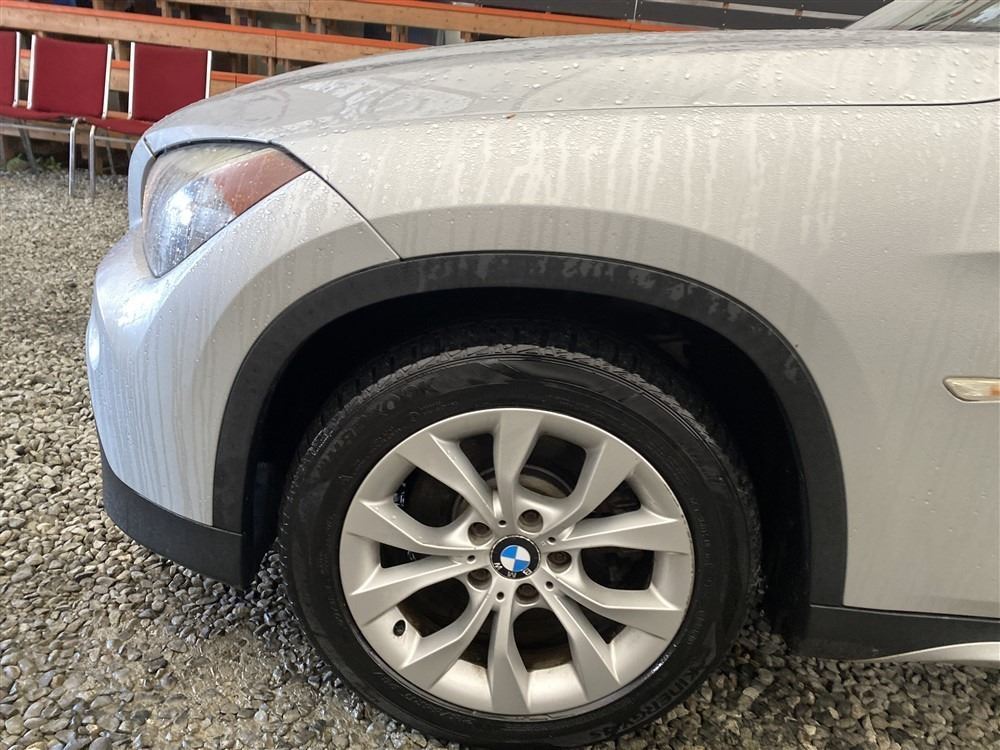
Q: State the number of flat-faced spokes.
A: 10